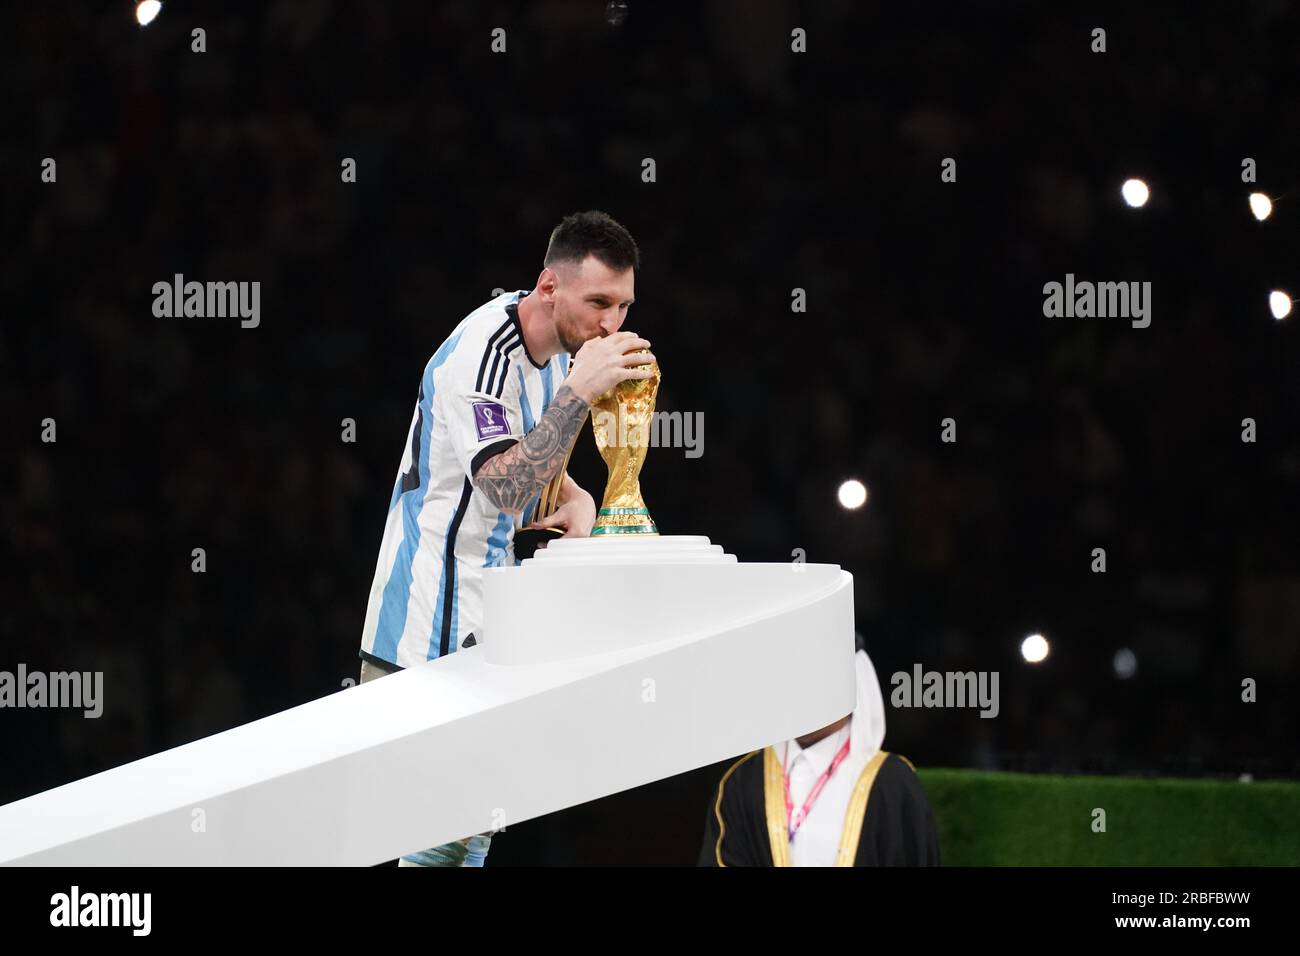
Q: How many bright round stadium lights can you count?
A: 6